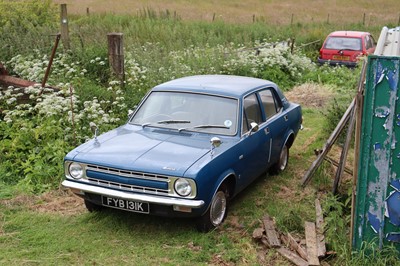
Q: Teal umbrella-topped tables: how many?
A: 0